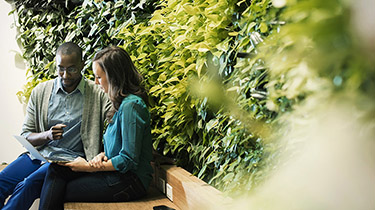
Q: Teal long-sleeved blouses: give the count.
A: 1